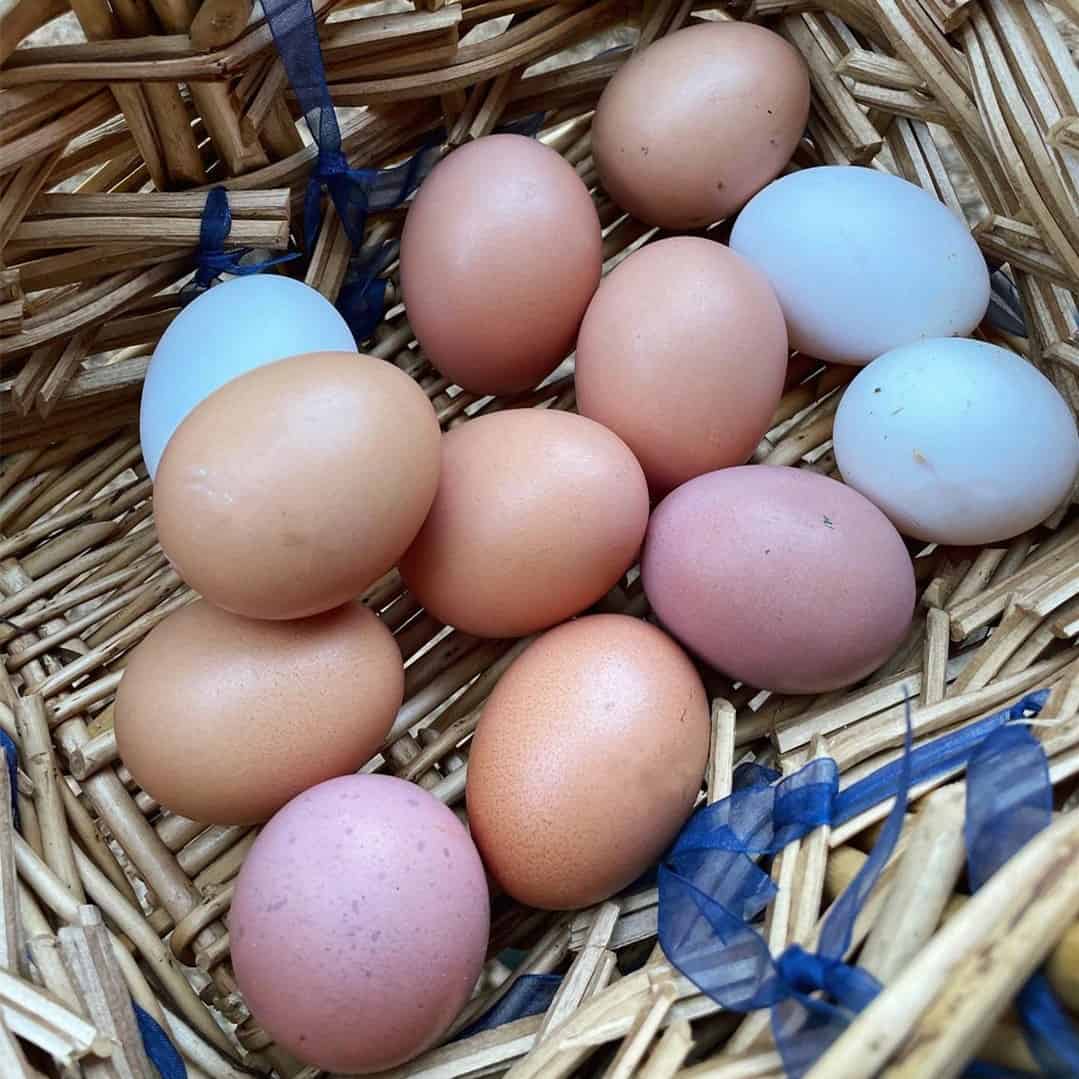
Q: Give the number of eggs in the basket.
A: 12